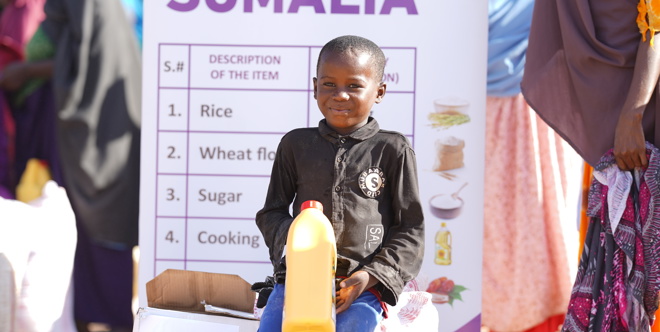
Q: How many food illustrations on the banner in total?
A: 5